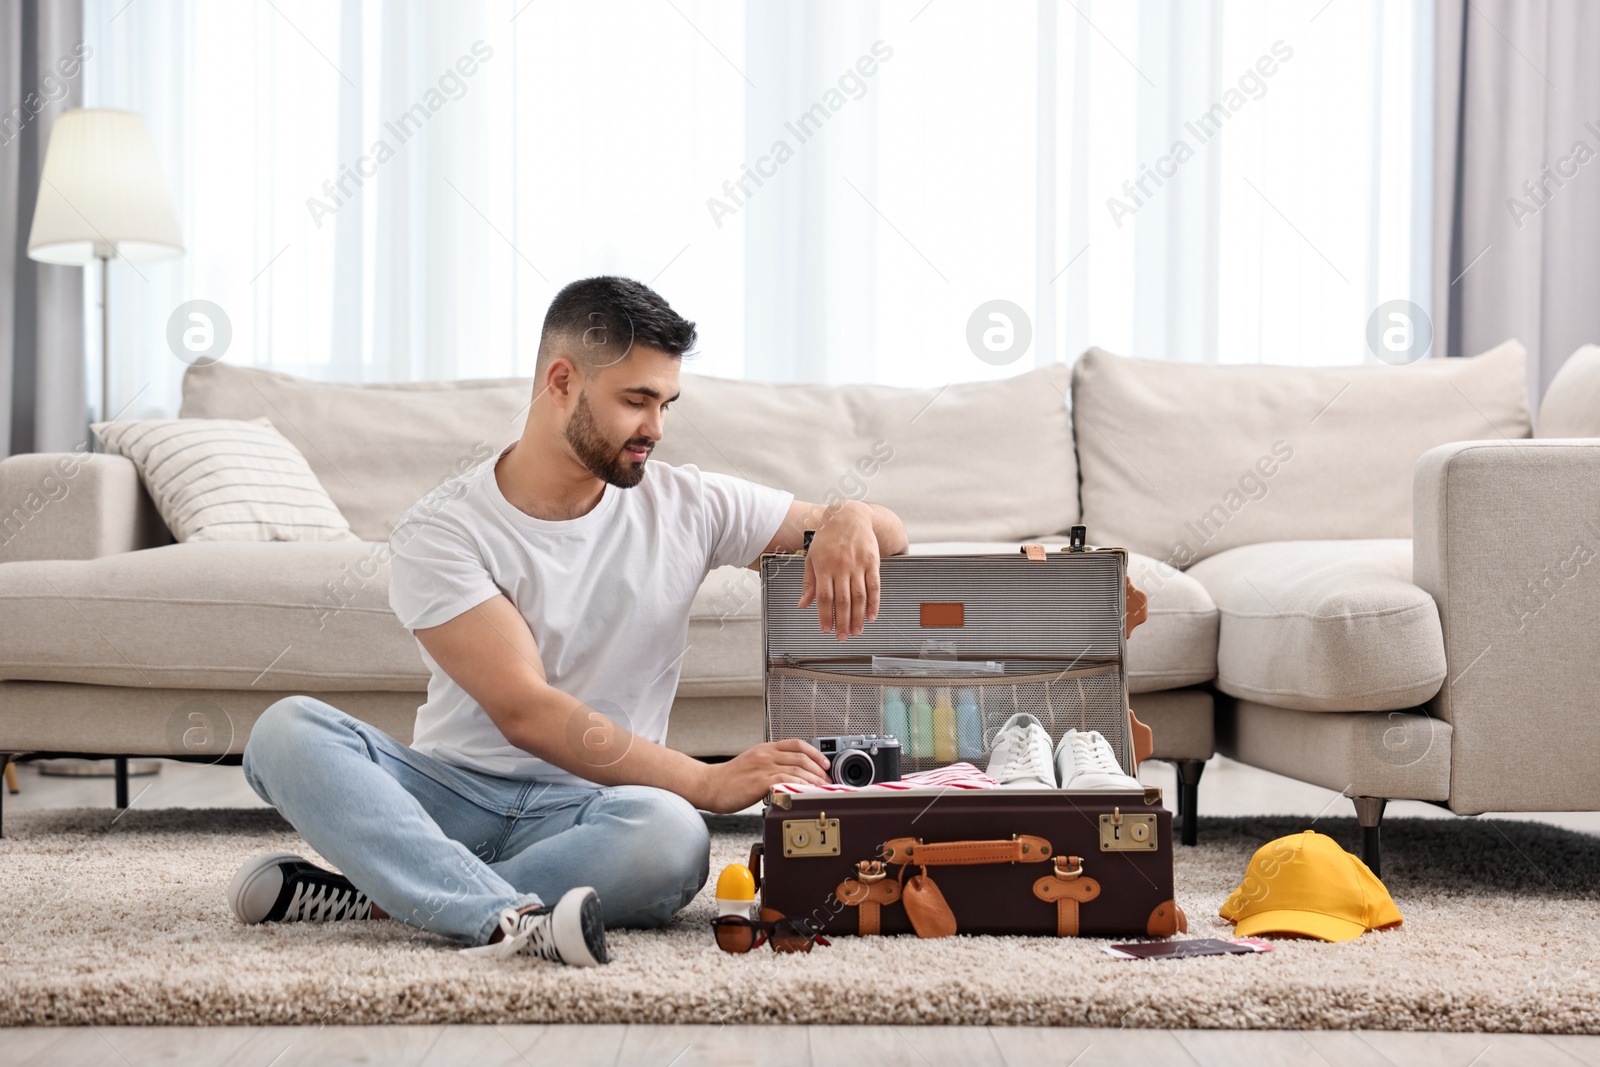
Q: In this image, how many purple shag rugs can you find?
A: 0